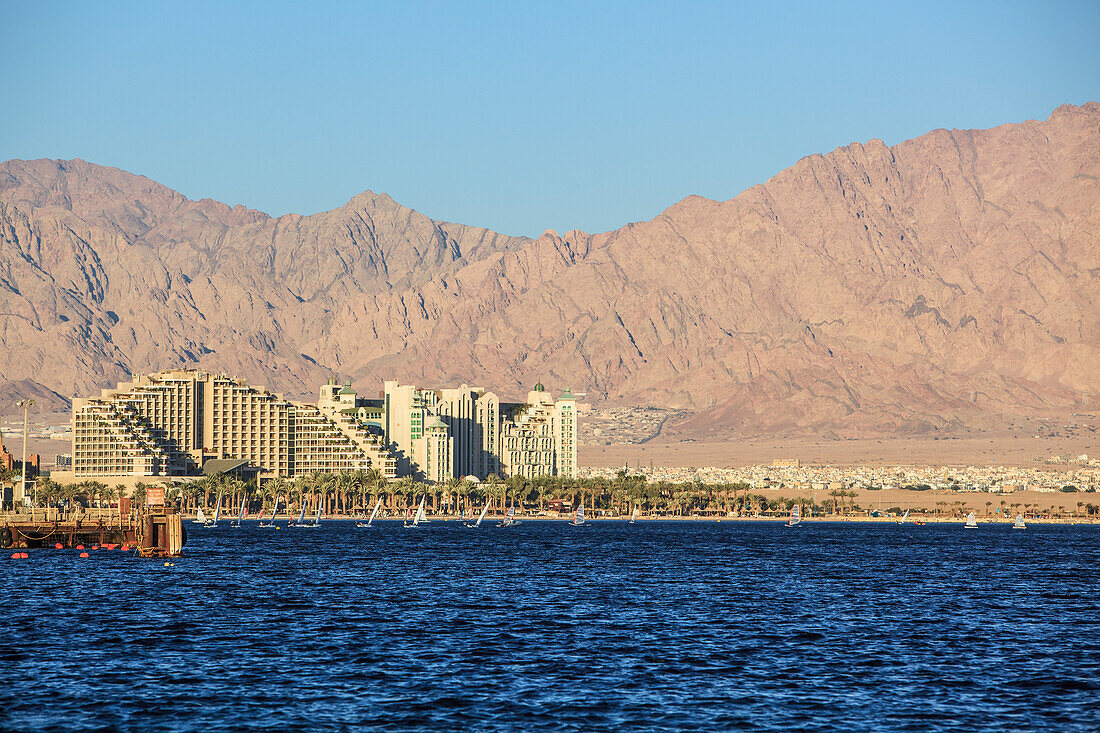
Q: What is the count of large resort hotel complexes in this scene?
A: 2